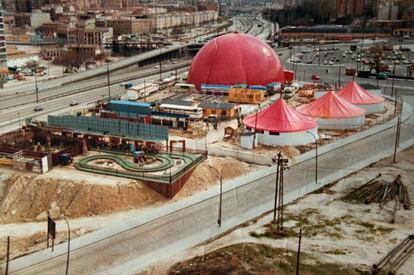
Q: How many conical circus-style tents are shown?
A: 3